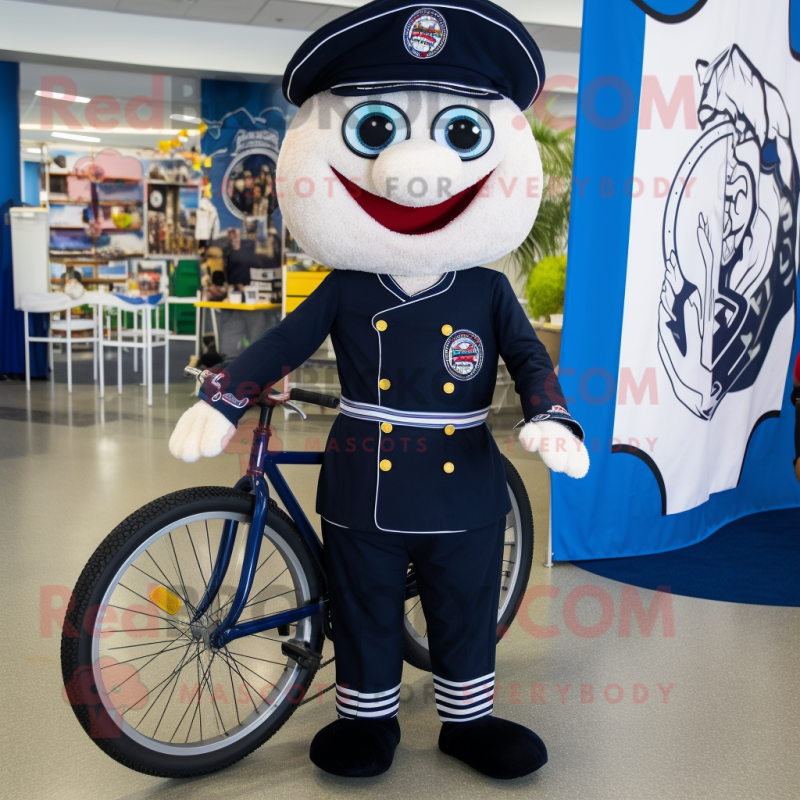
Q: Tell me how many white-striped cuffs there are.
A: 2